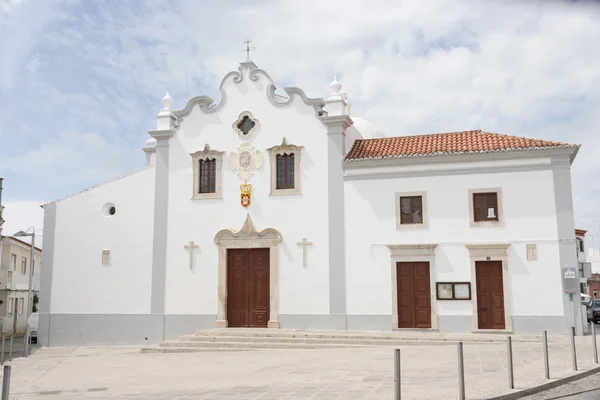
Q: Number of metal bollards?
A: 11